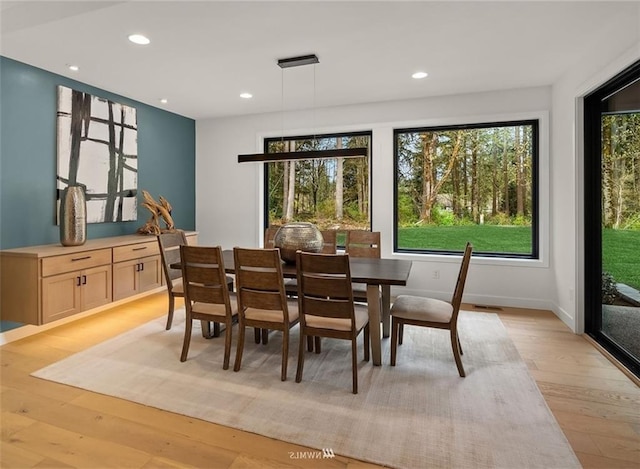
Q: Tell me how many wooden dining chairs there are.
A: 8